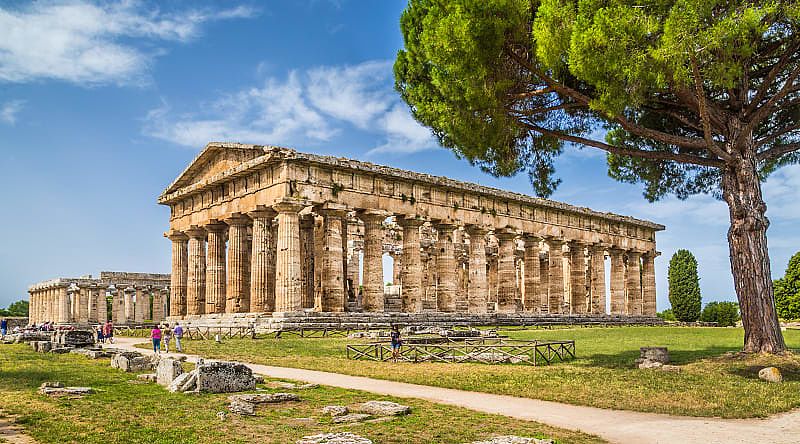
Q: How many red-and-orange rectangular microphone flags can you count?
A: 0